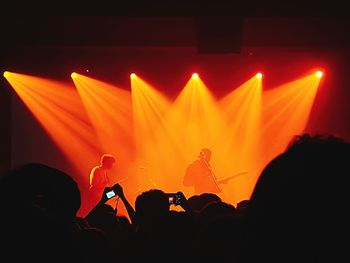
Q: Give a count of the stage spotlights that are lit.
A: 6